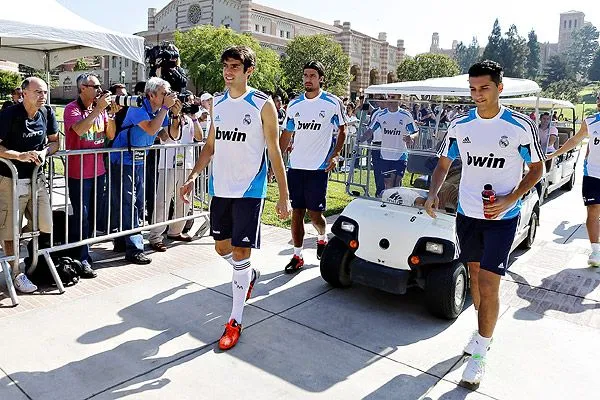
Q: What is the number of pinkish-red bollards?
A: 0